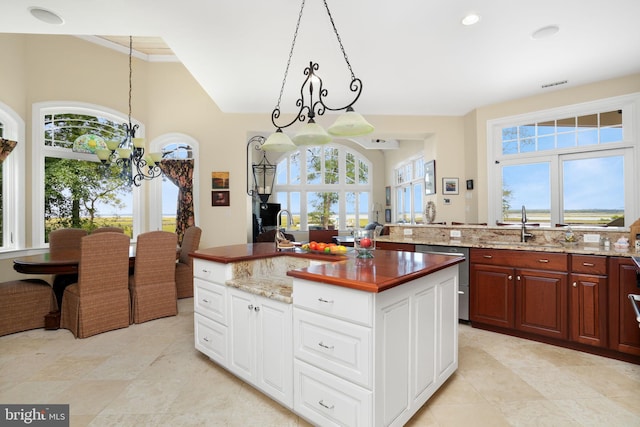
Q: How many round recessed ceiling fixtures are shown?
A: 3